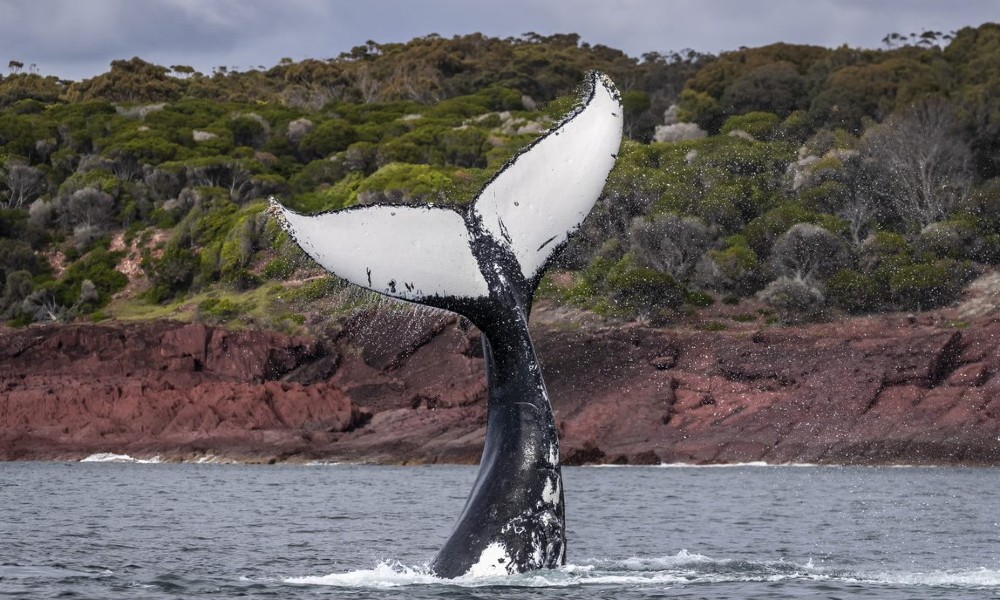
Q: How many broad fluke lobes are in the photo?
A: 2